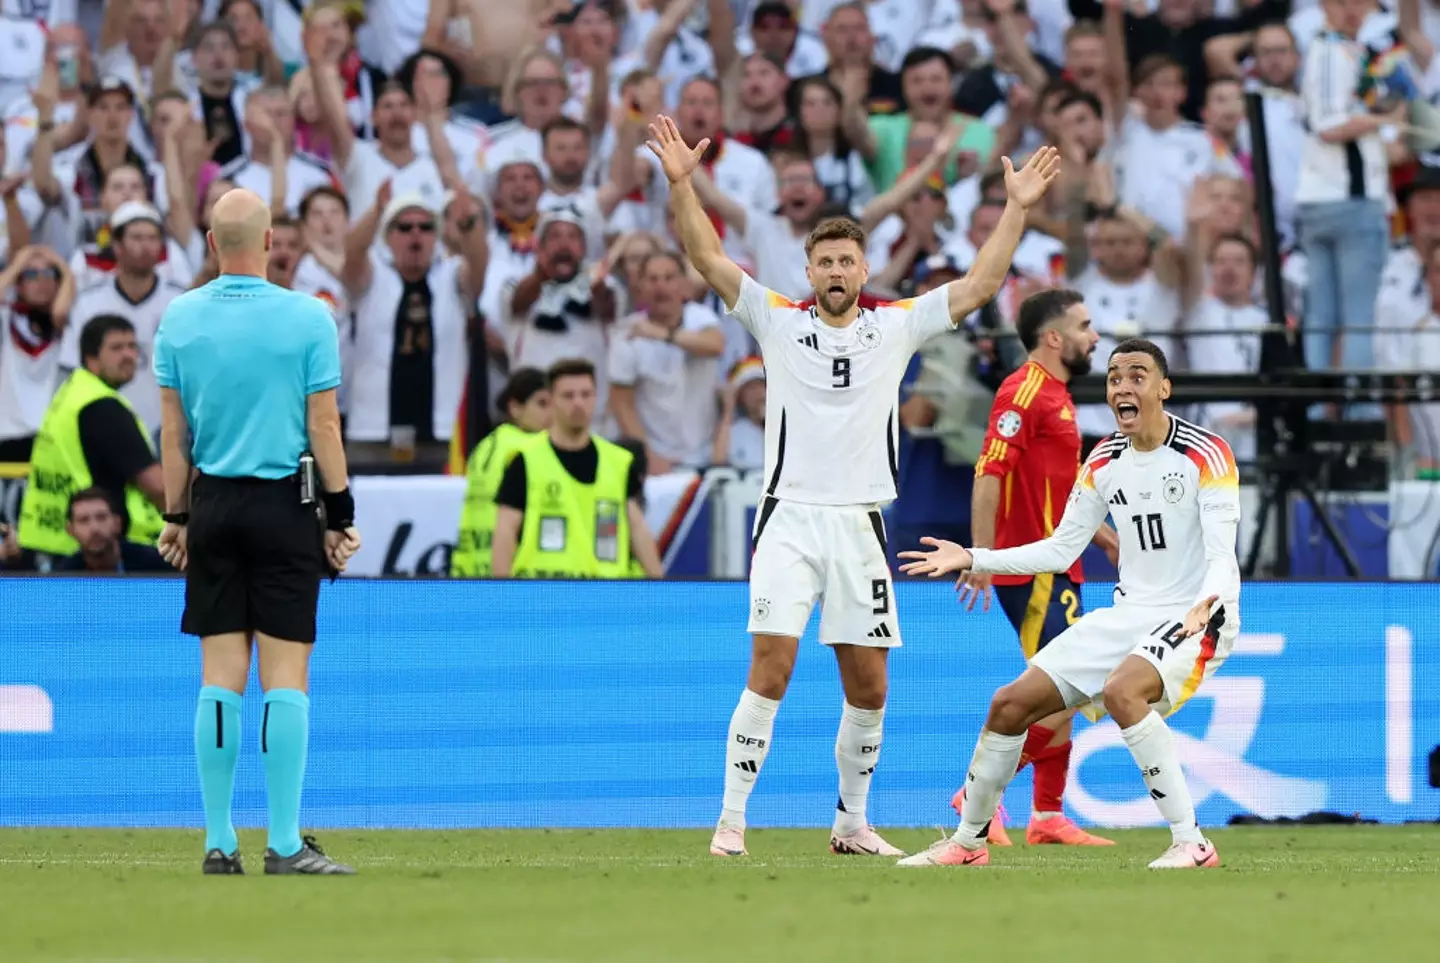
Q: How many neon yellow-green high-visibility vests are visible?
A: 3